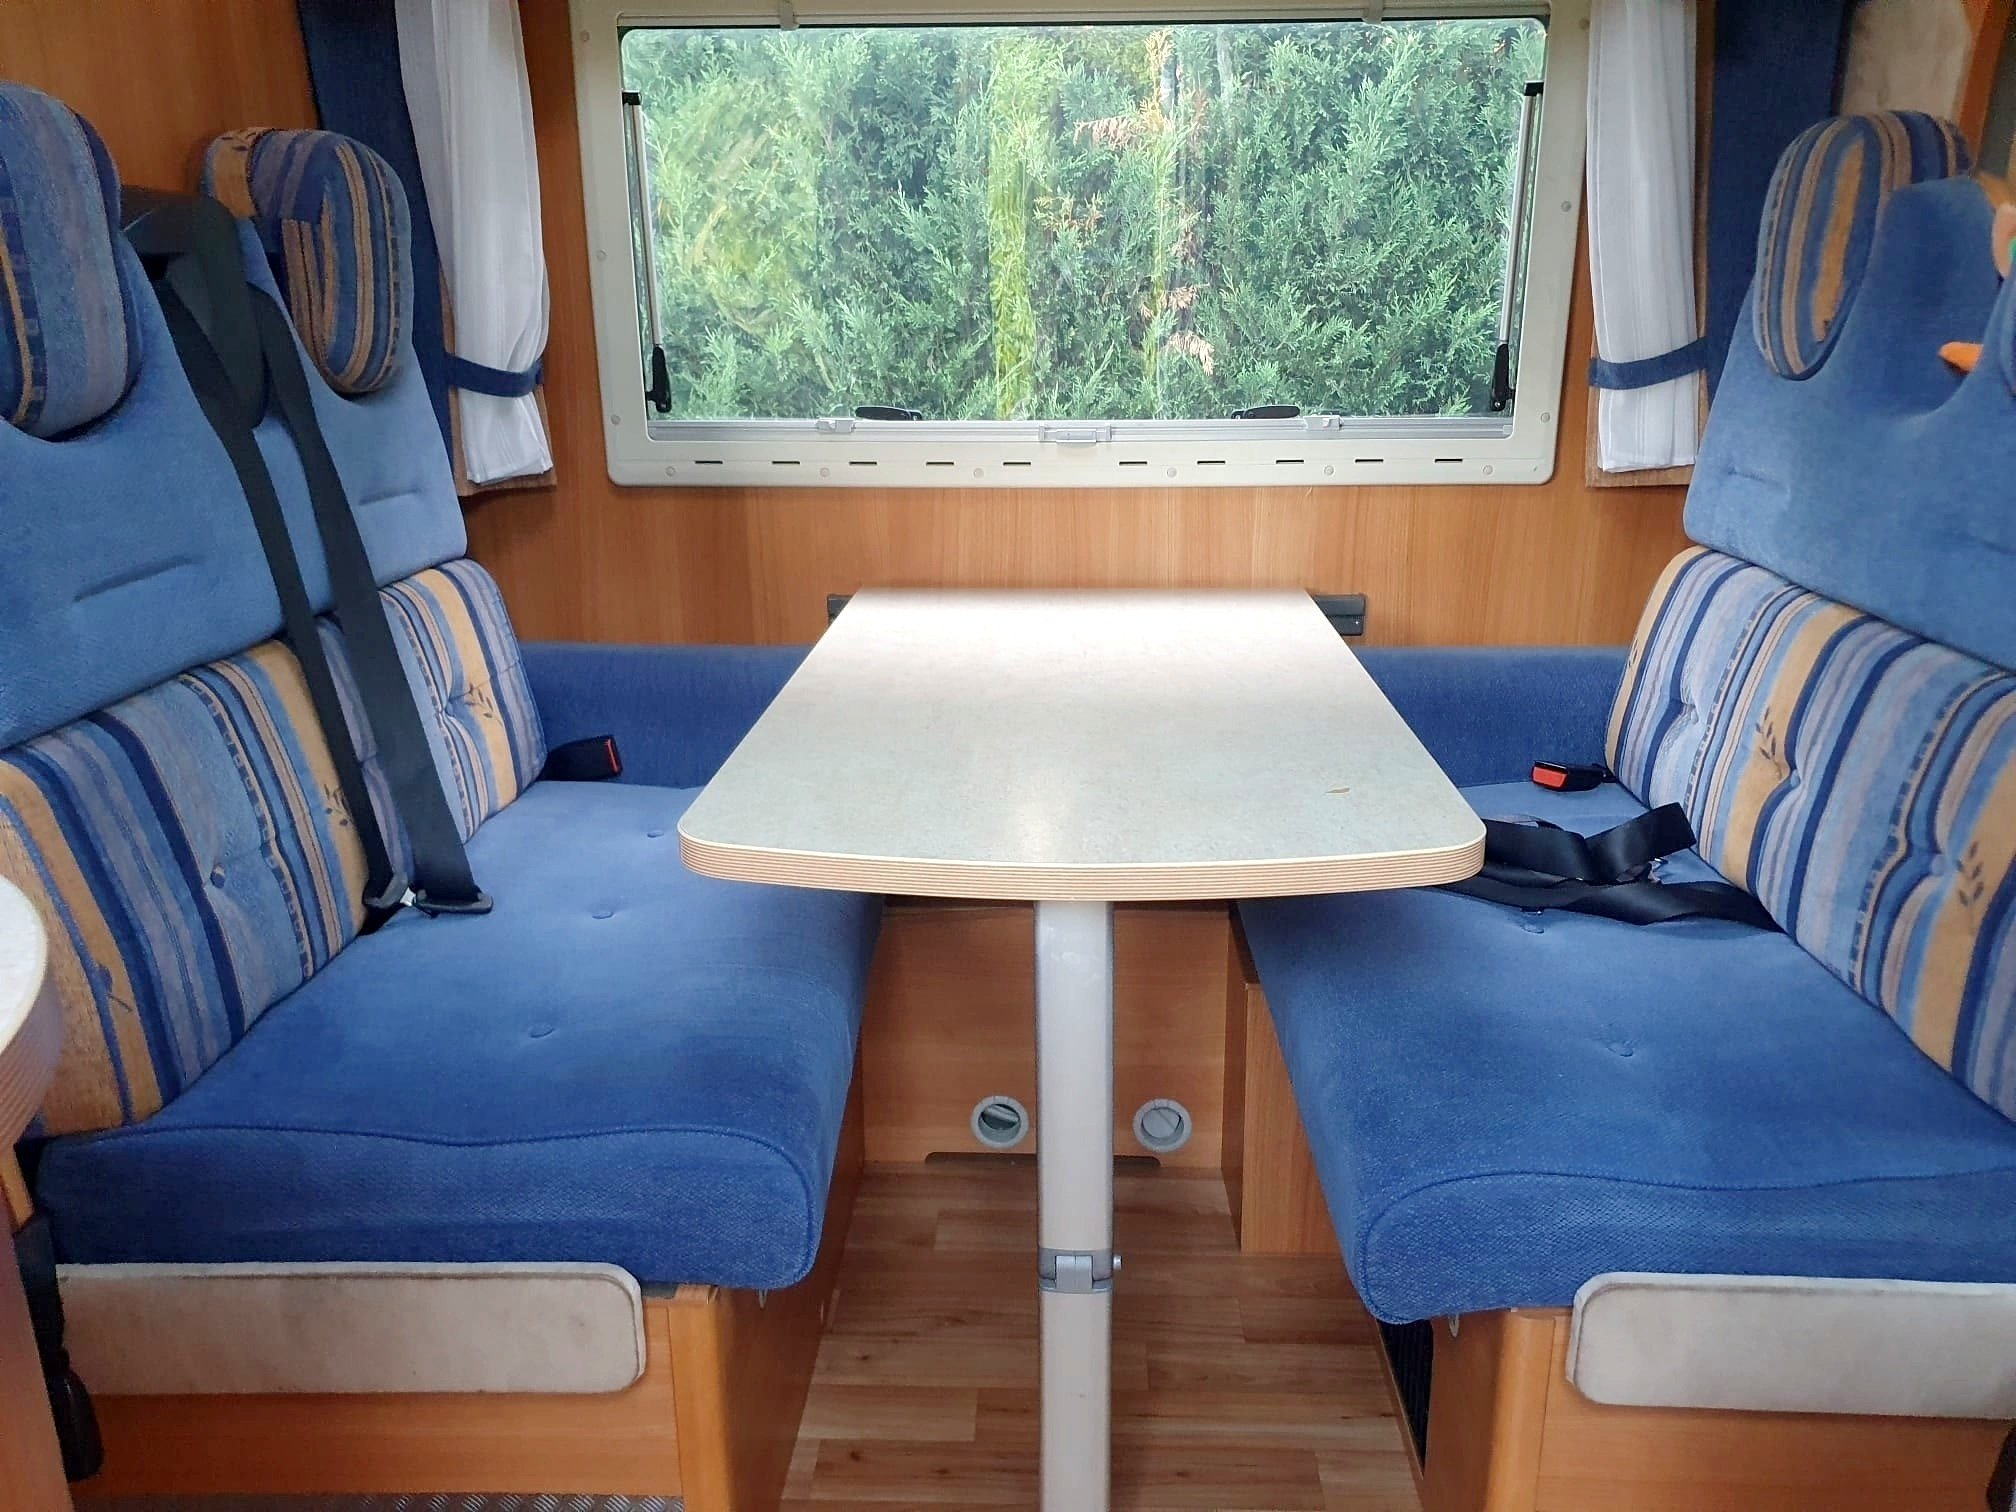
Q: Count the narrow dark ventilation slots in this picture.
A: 10